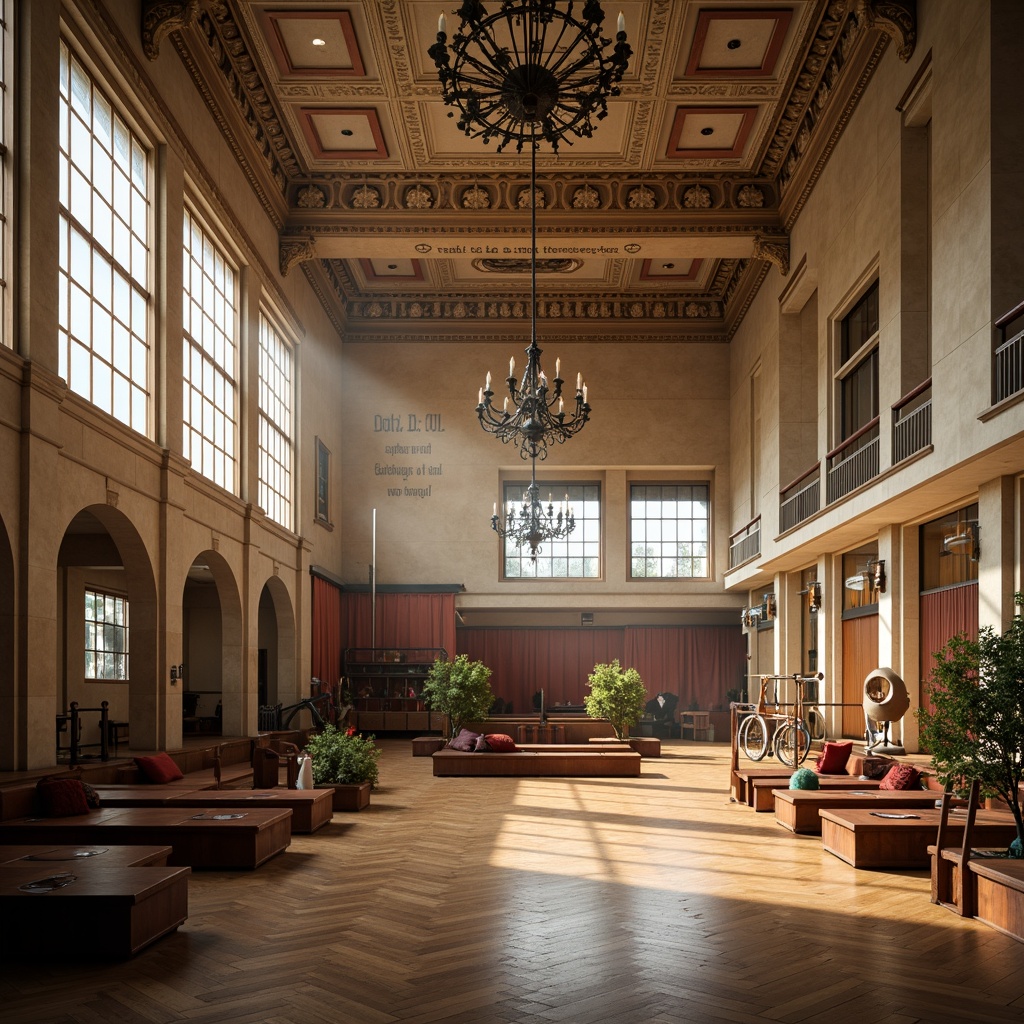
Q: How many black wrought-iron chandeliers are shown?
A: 3